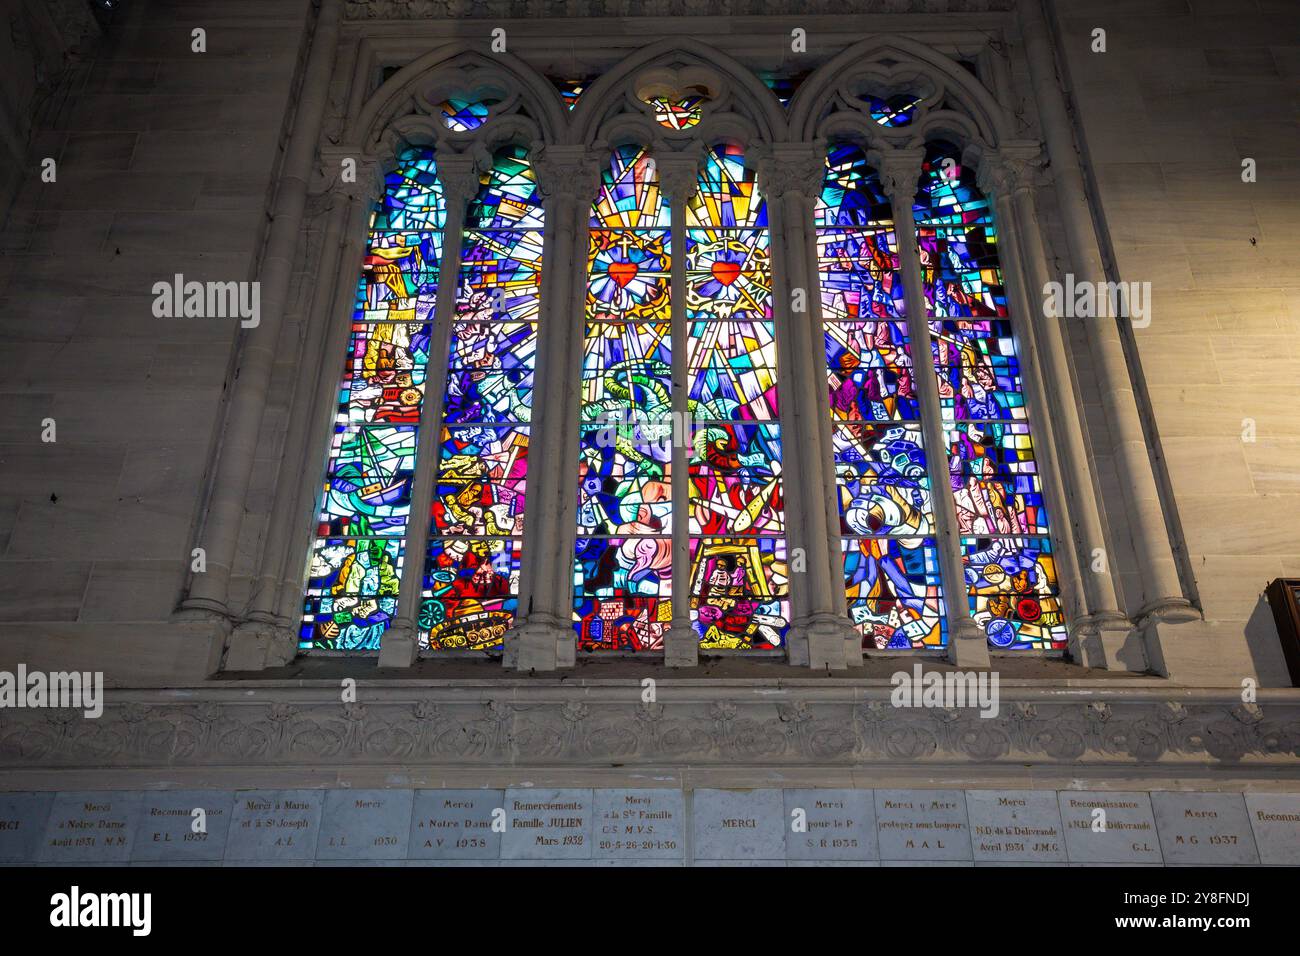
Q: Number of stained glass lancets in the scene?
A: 6